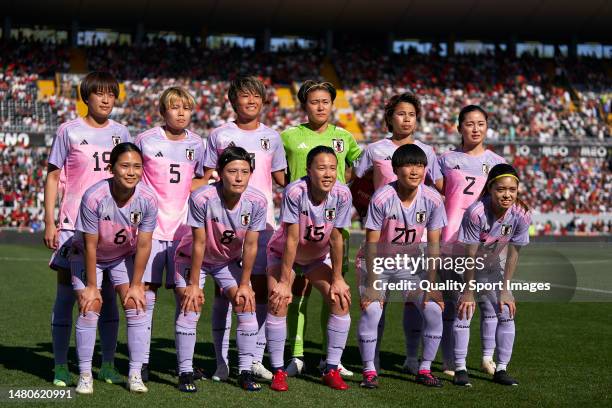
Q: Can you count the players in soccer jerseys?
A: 11